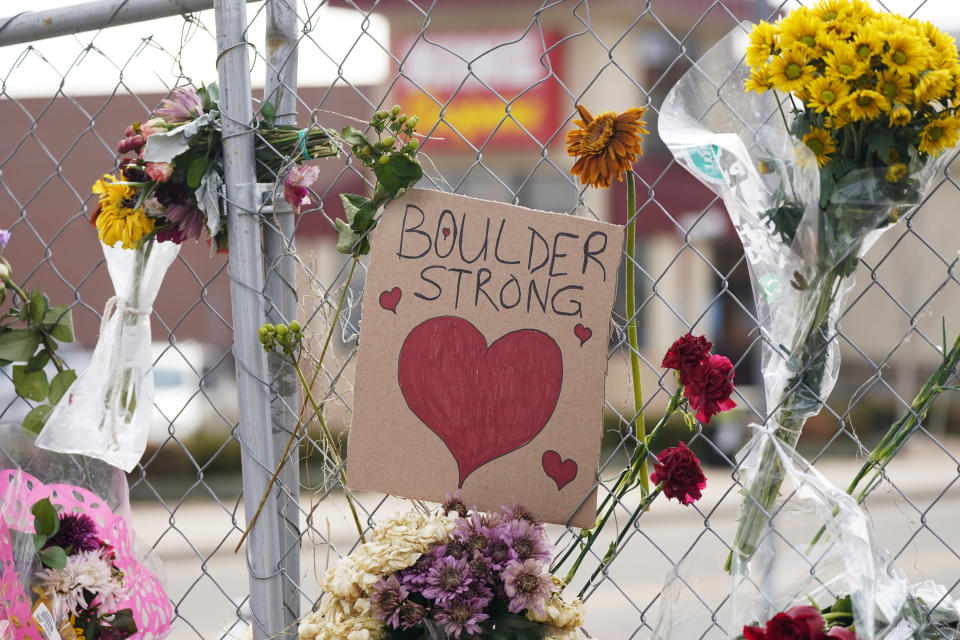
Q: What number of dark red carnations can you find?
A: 3